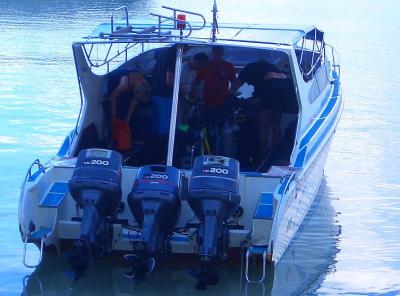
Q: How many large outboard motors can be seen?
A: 3